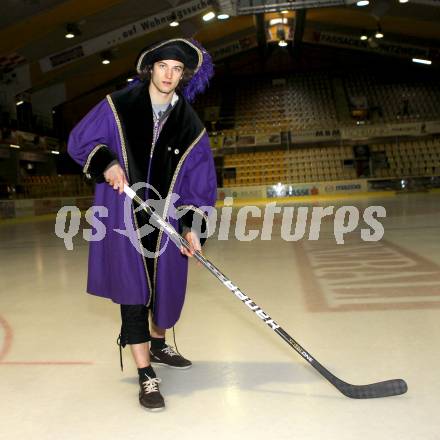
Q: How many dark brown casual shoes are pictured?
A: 2